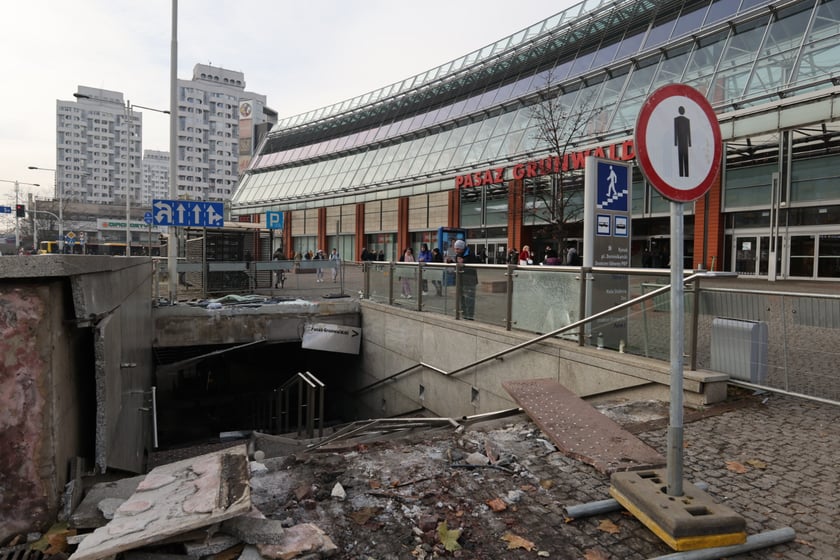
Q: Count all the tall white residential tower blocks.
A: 3